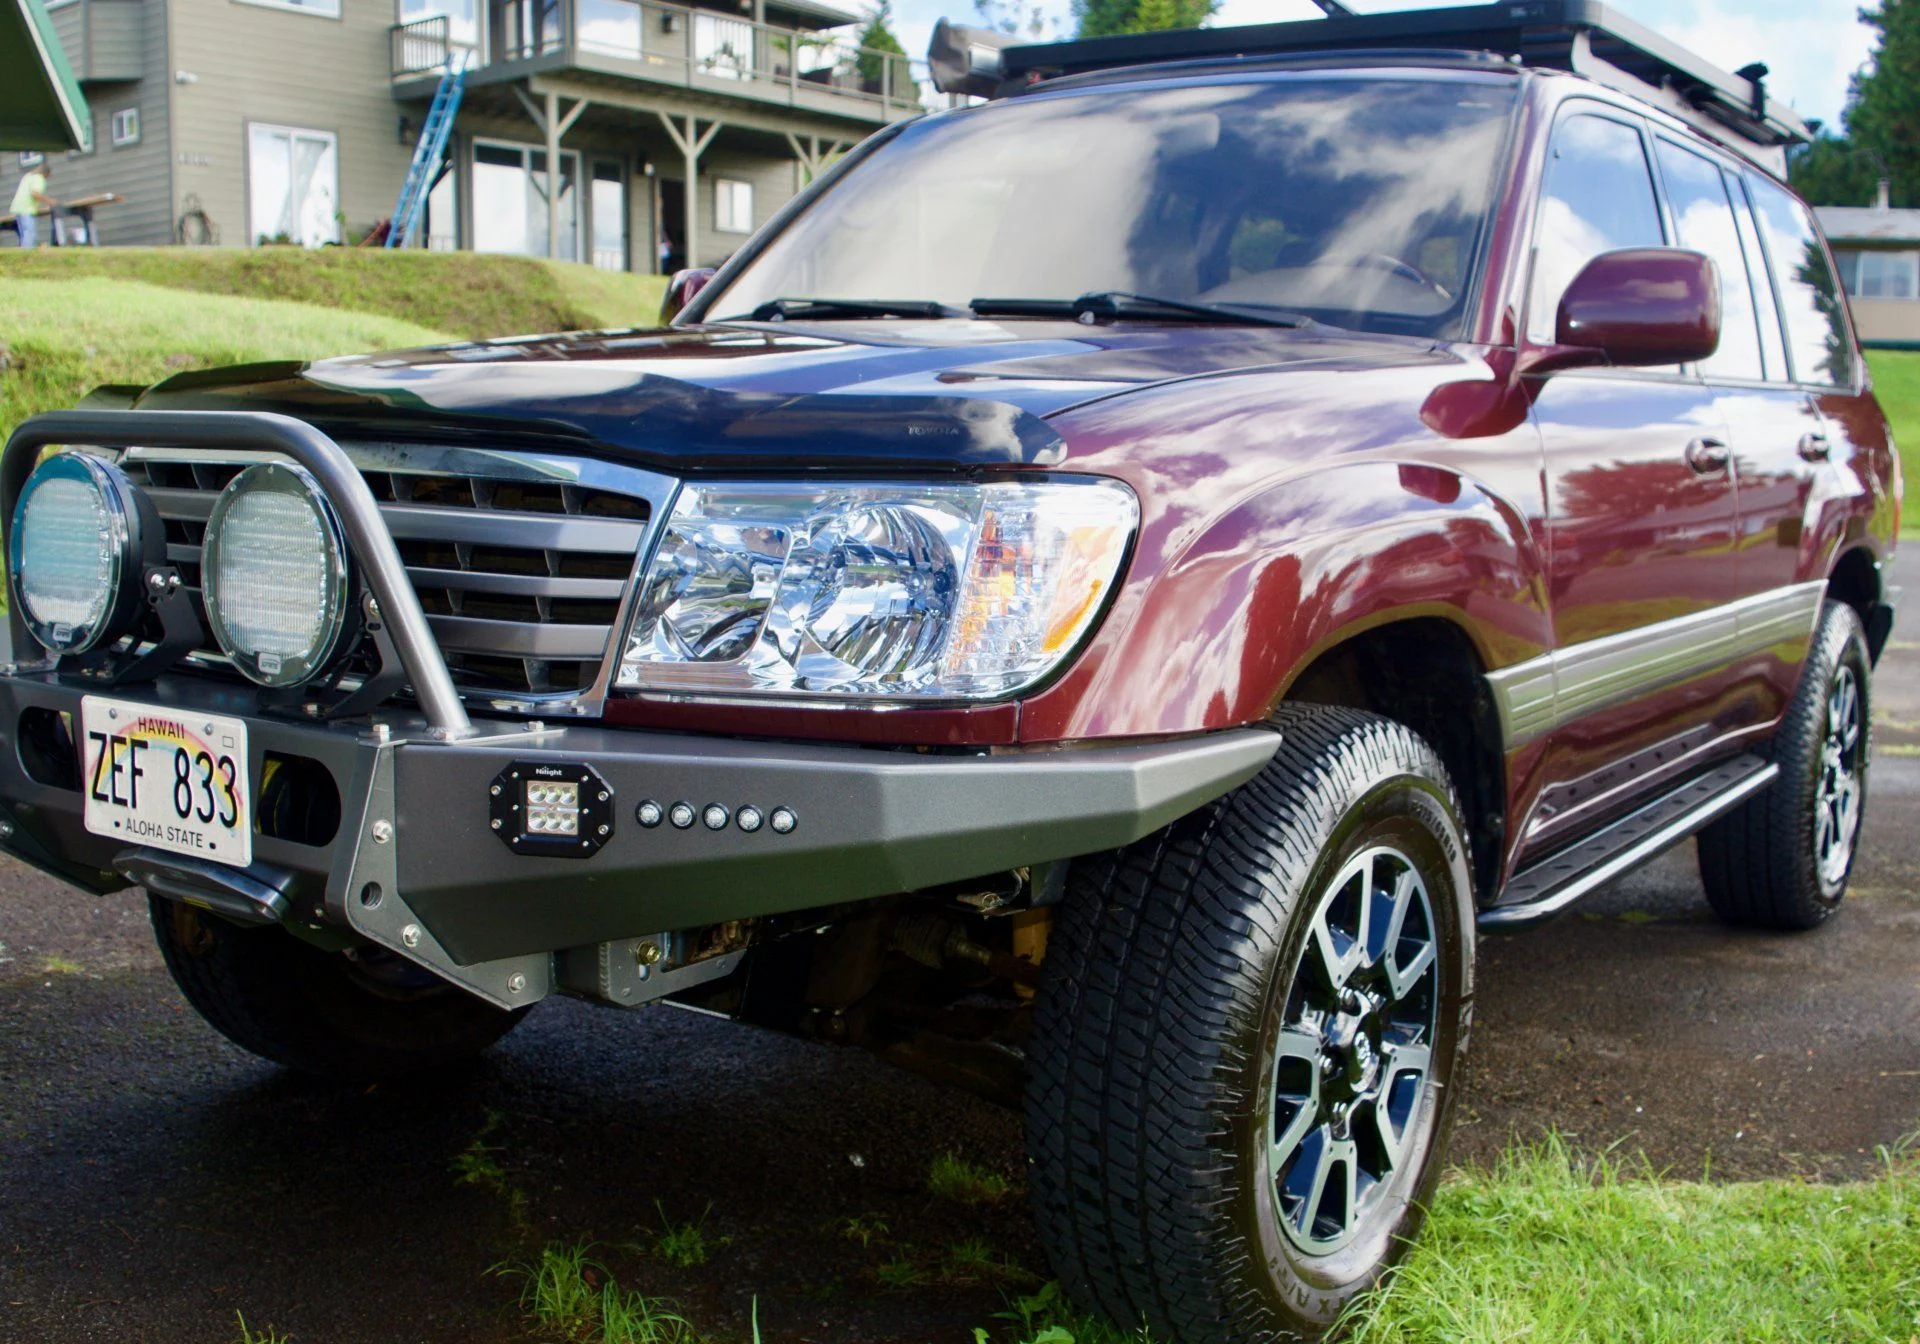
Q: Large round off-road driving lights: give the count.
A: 2